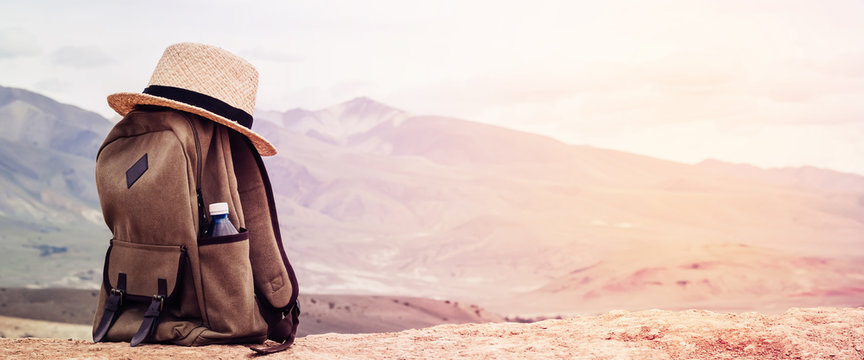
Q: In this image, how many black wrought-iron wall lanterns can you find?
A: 0